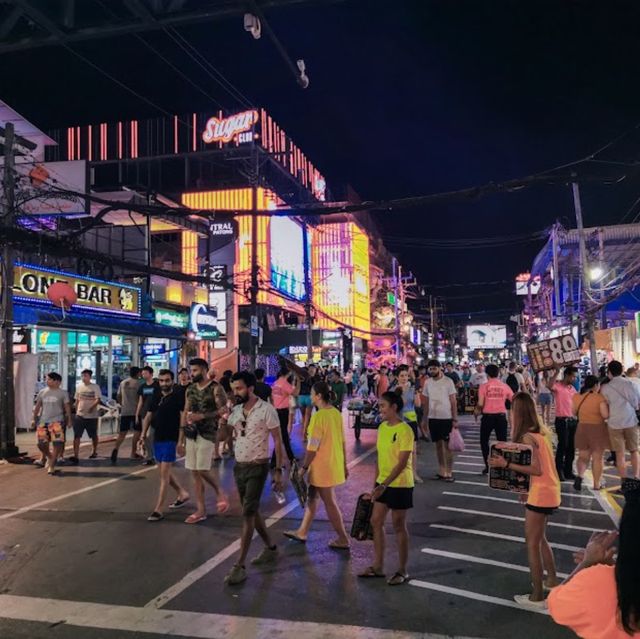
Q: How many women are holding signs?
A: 3